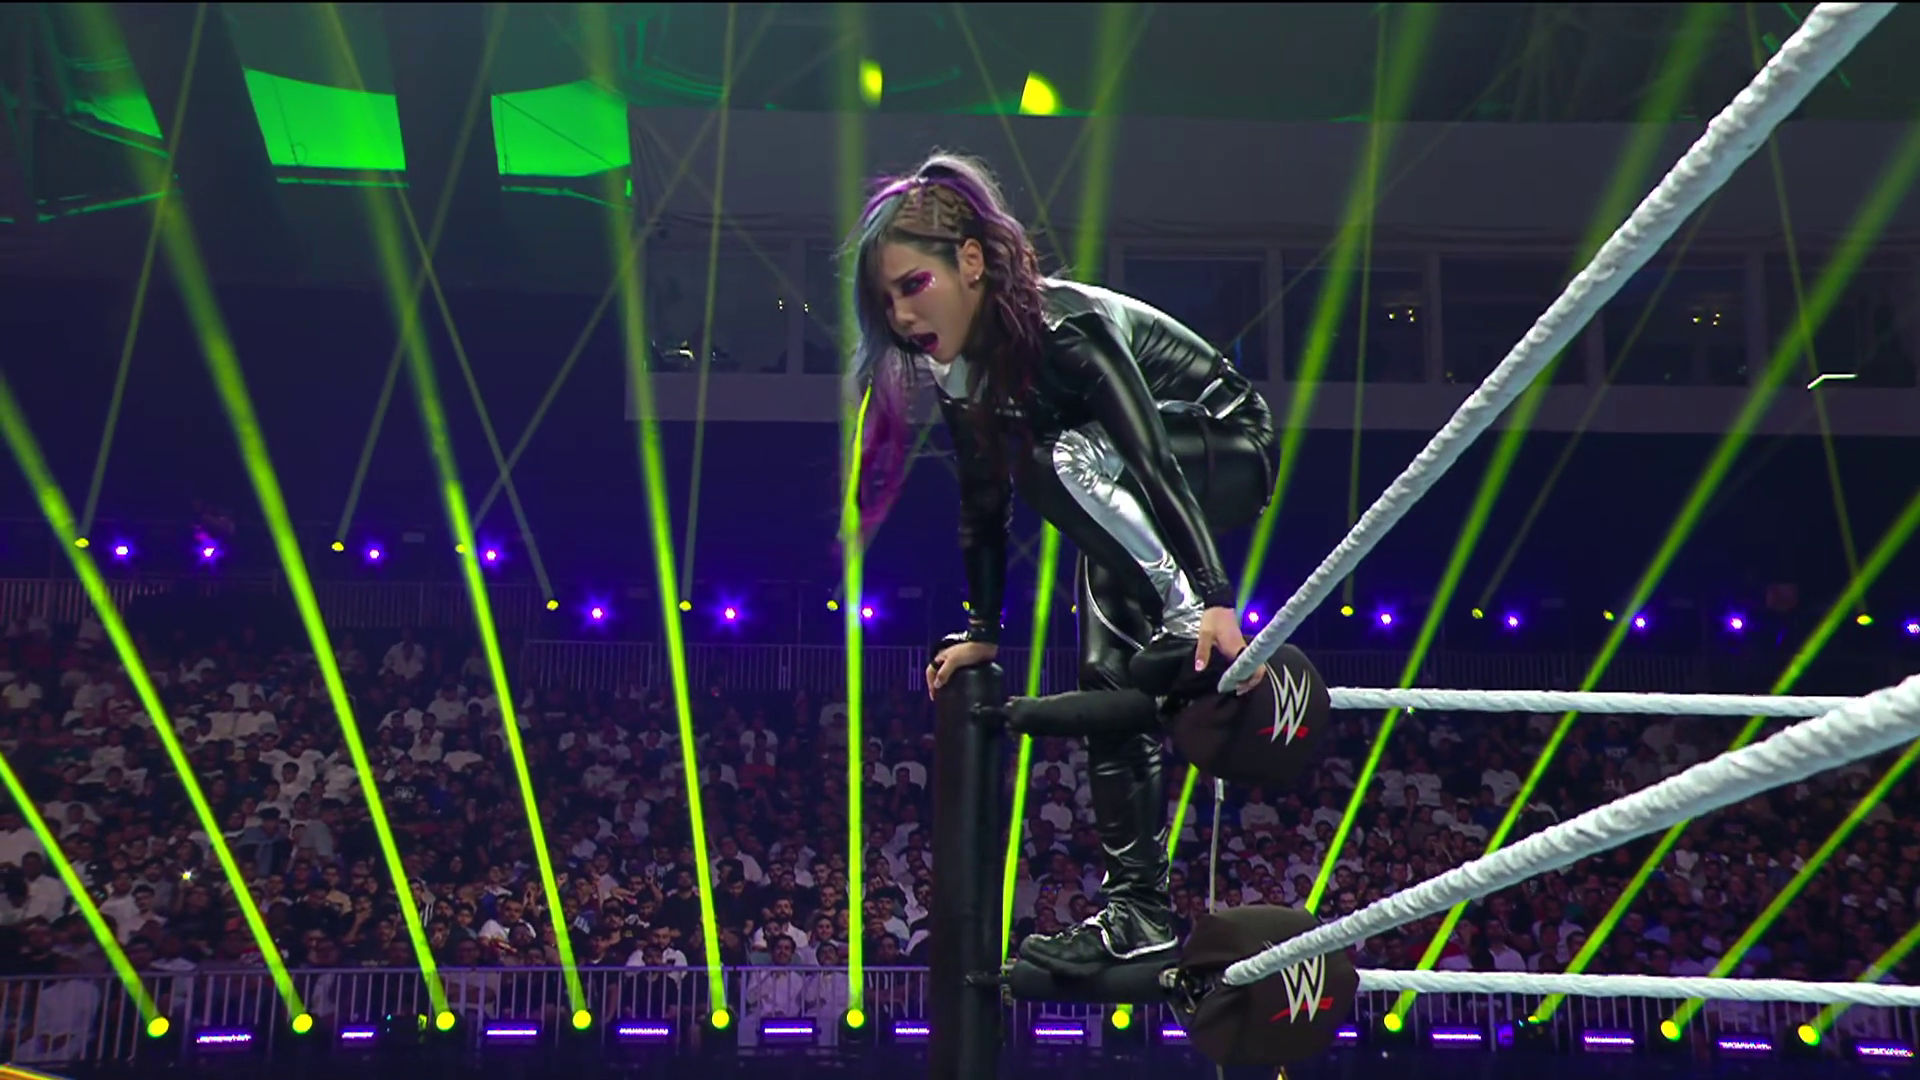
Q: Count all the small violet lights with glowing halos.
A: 13